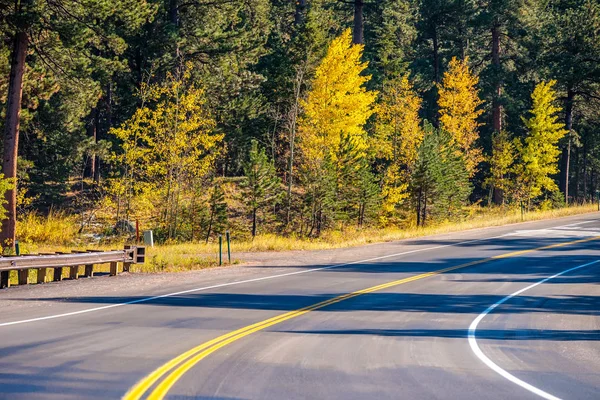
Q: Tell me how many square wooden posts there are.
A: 8